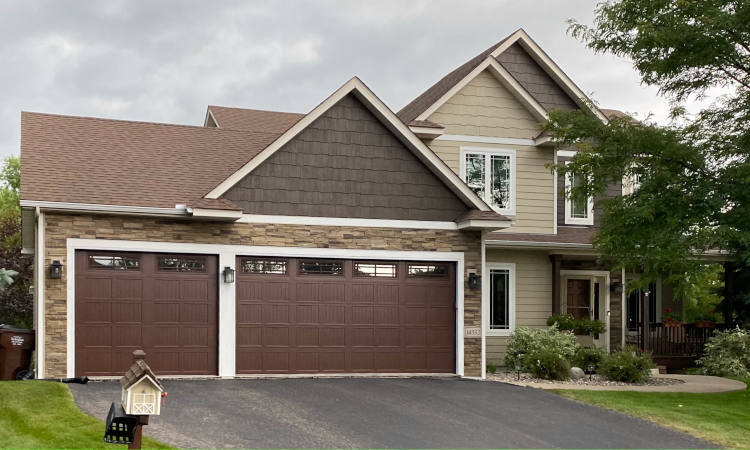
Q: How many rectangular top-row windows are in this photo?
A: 6